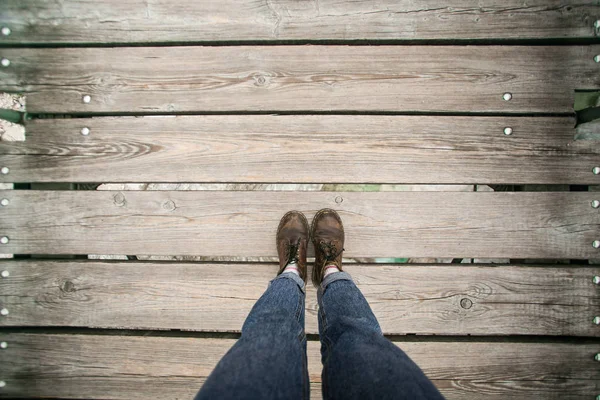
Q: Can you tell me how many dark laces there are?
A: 2